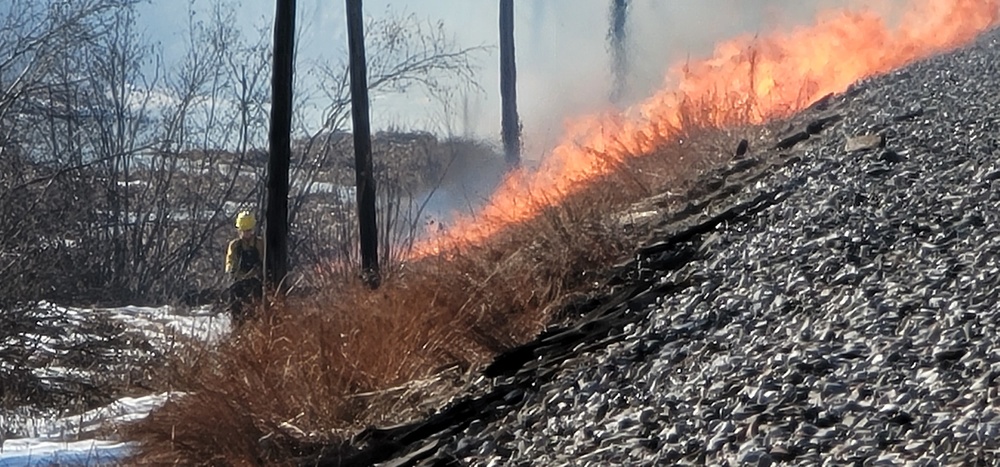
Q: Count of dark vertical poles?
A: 4